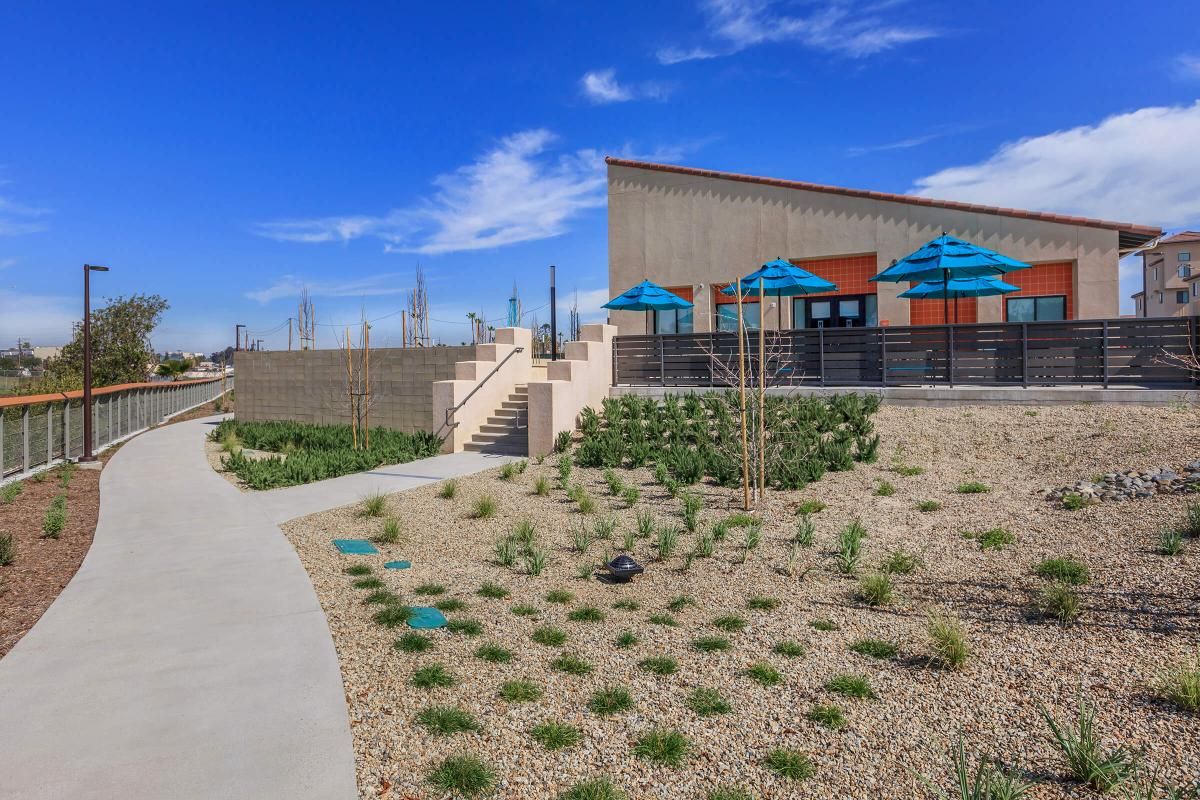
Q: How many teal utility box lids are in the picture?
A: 3